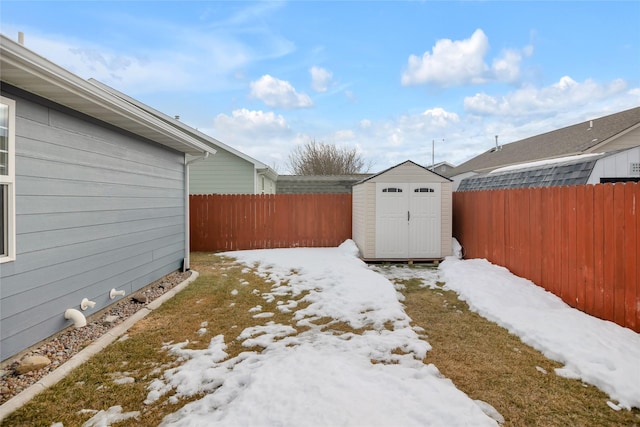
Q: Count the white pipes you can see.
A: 3